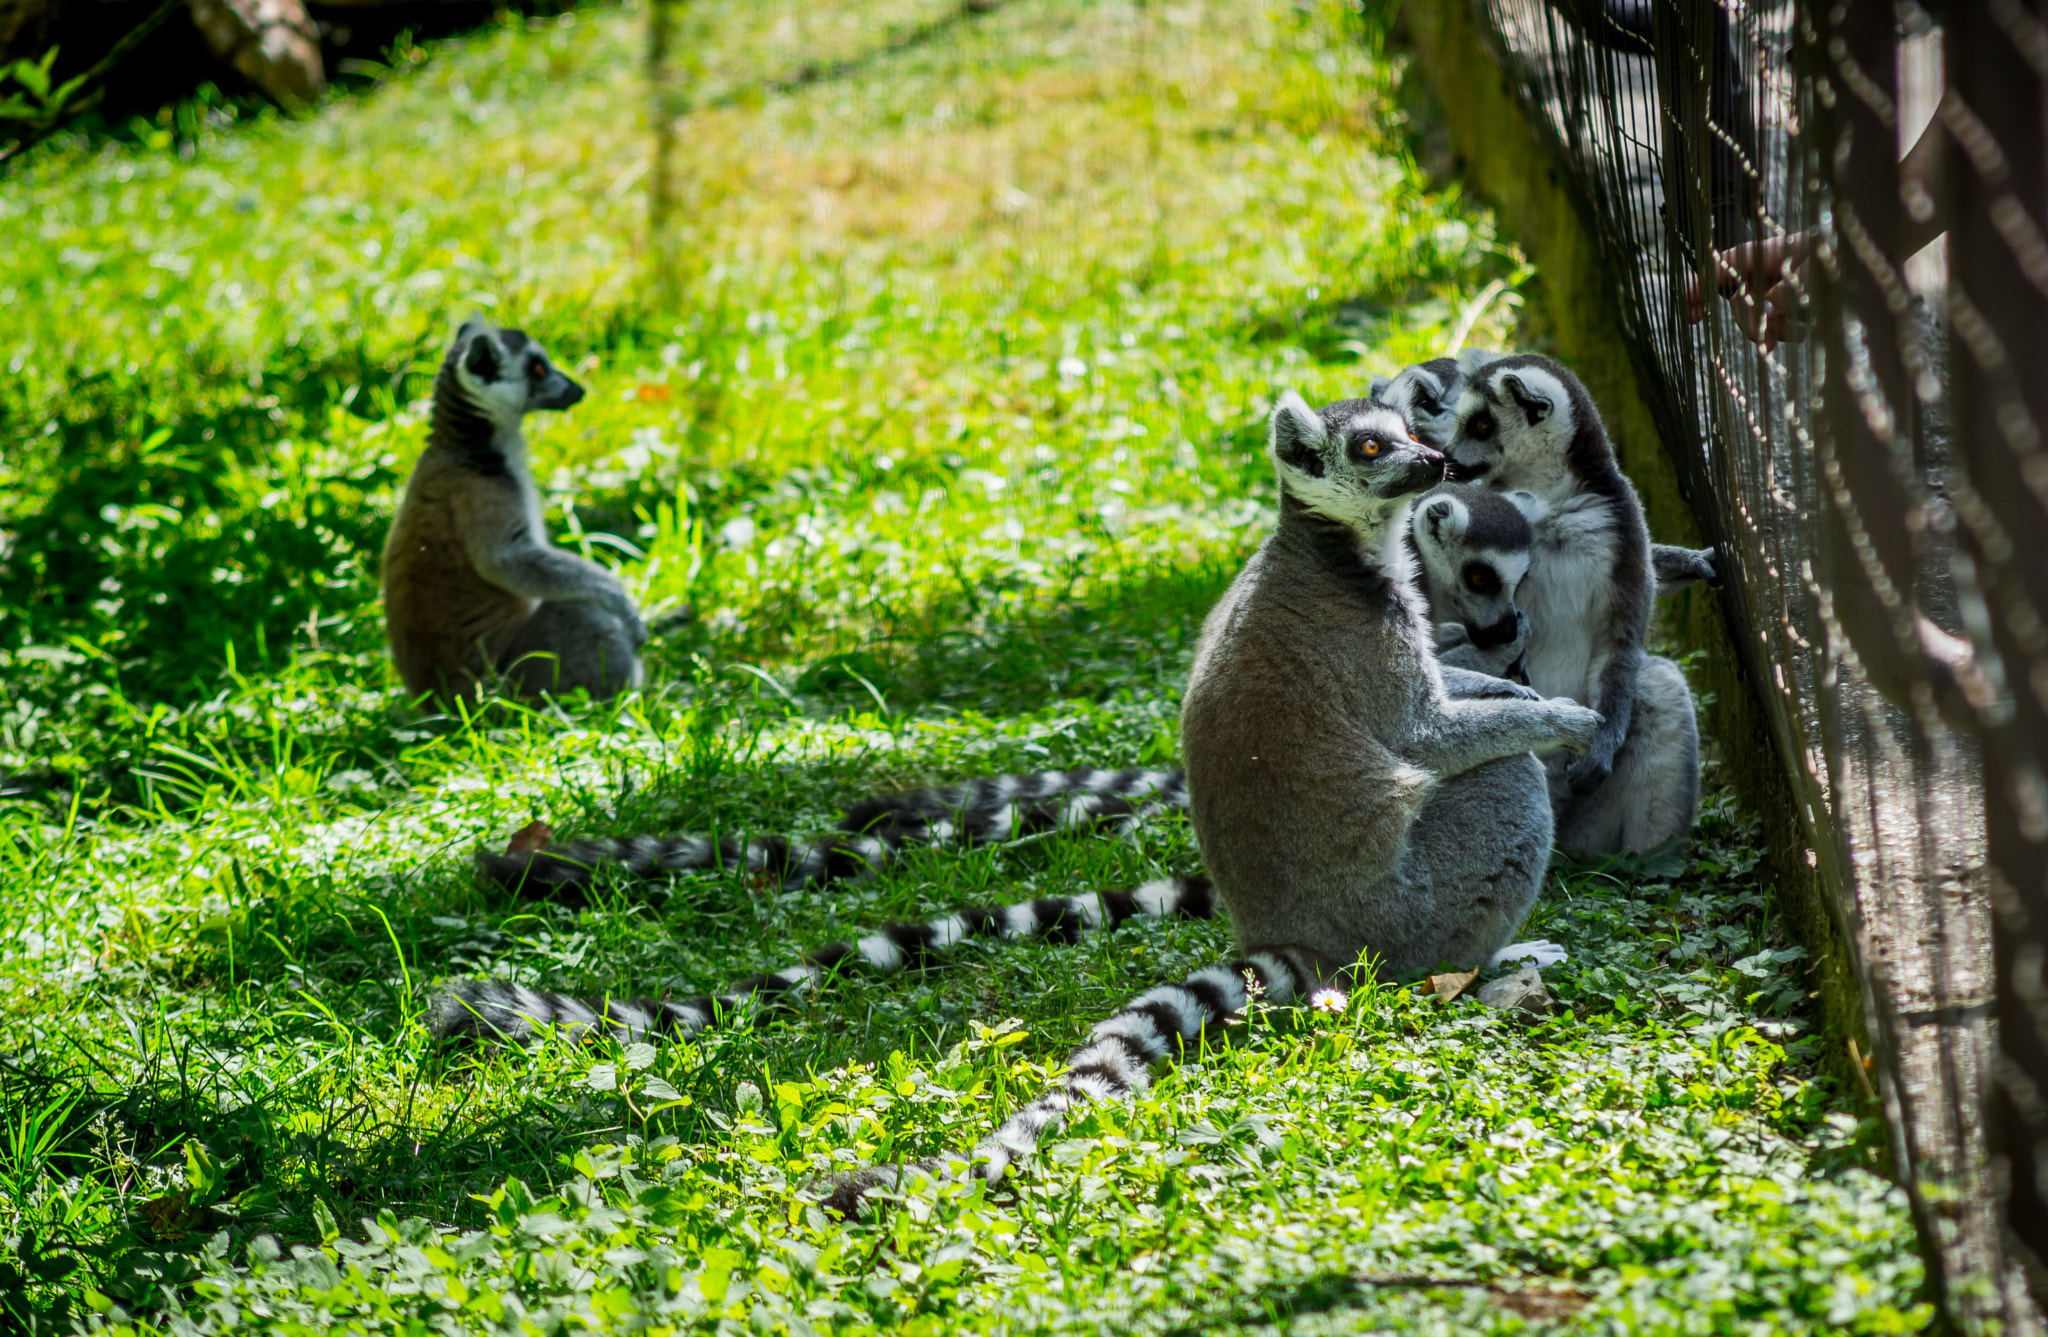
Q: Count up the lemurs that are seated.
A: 5